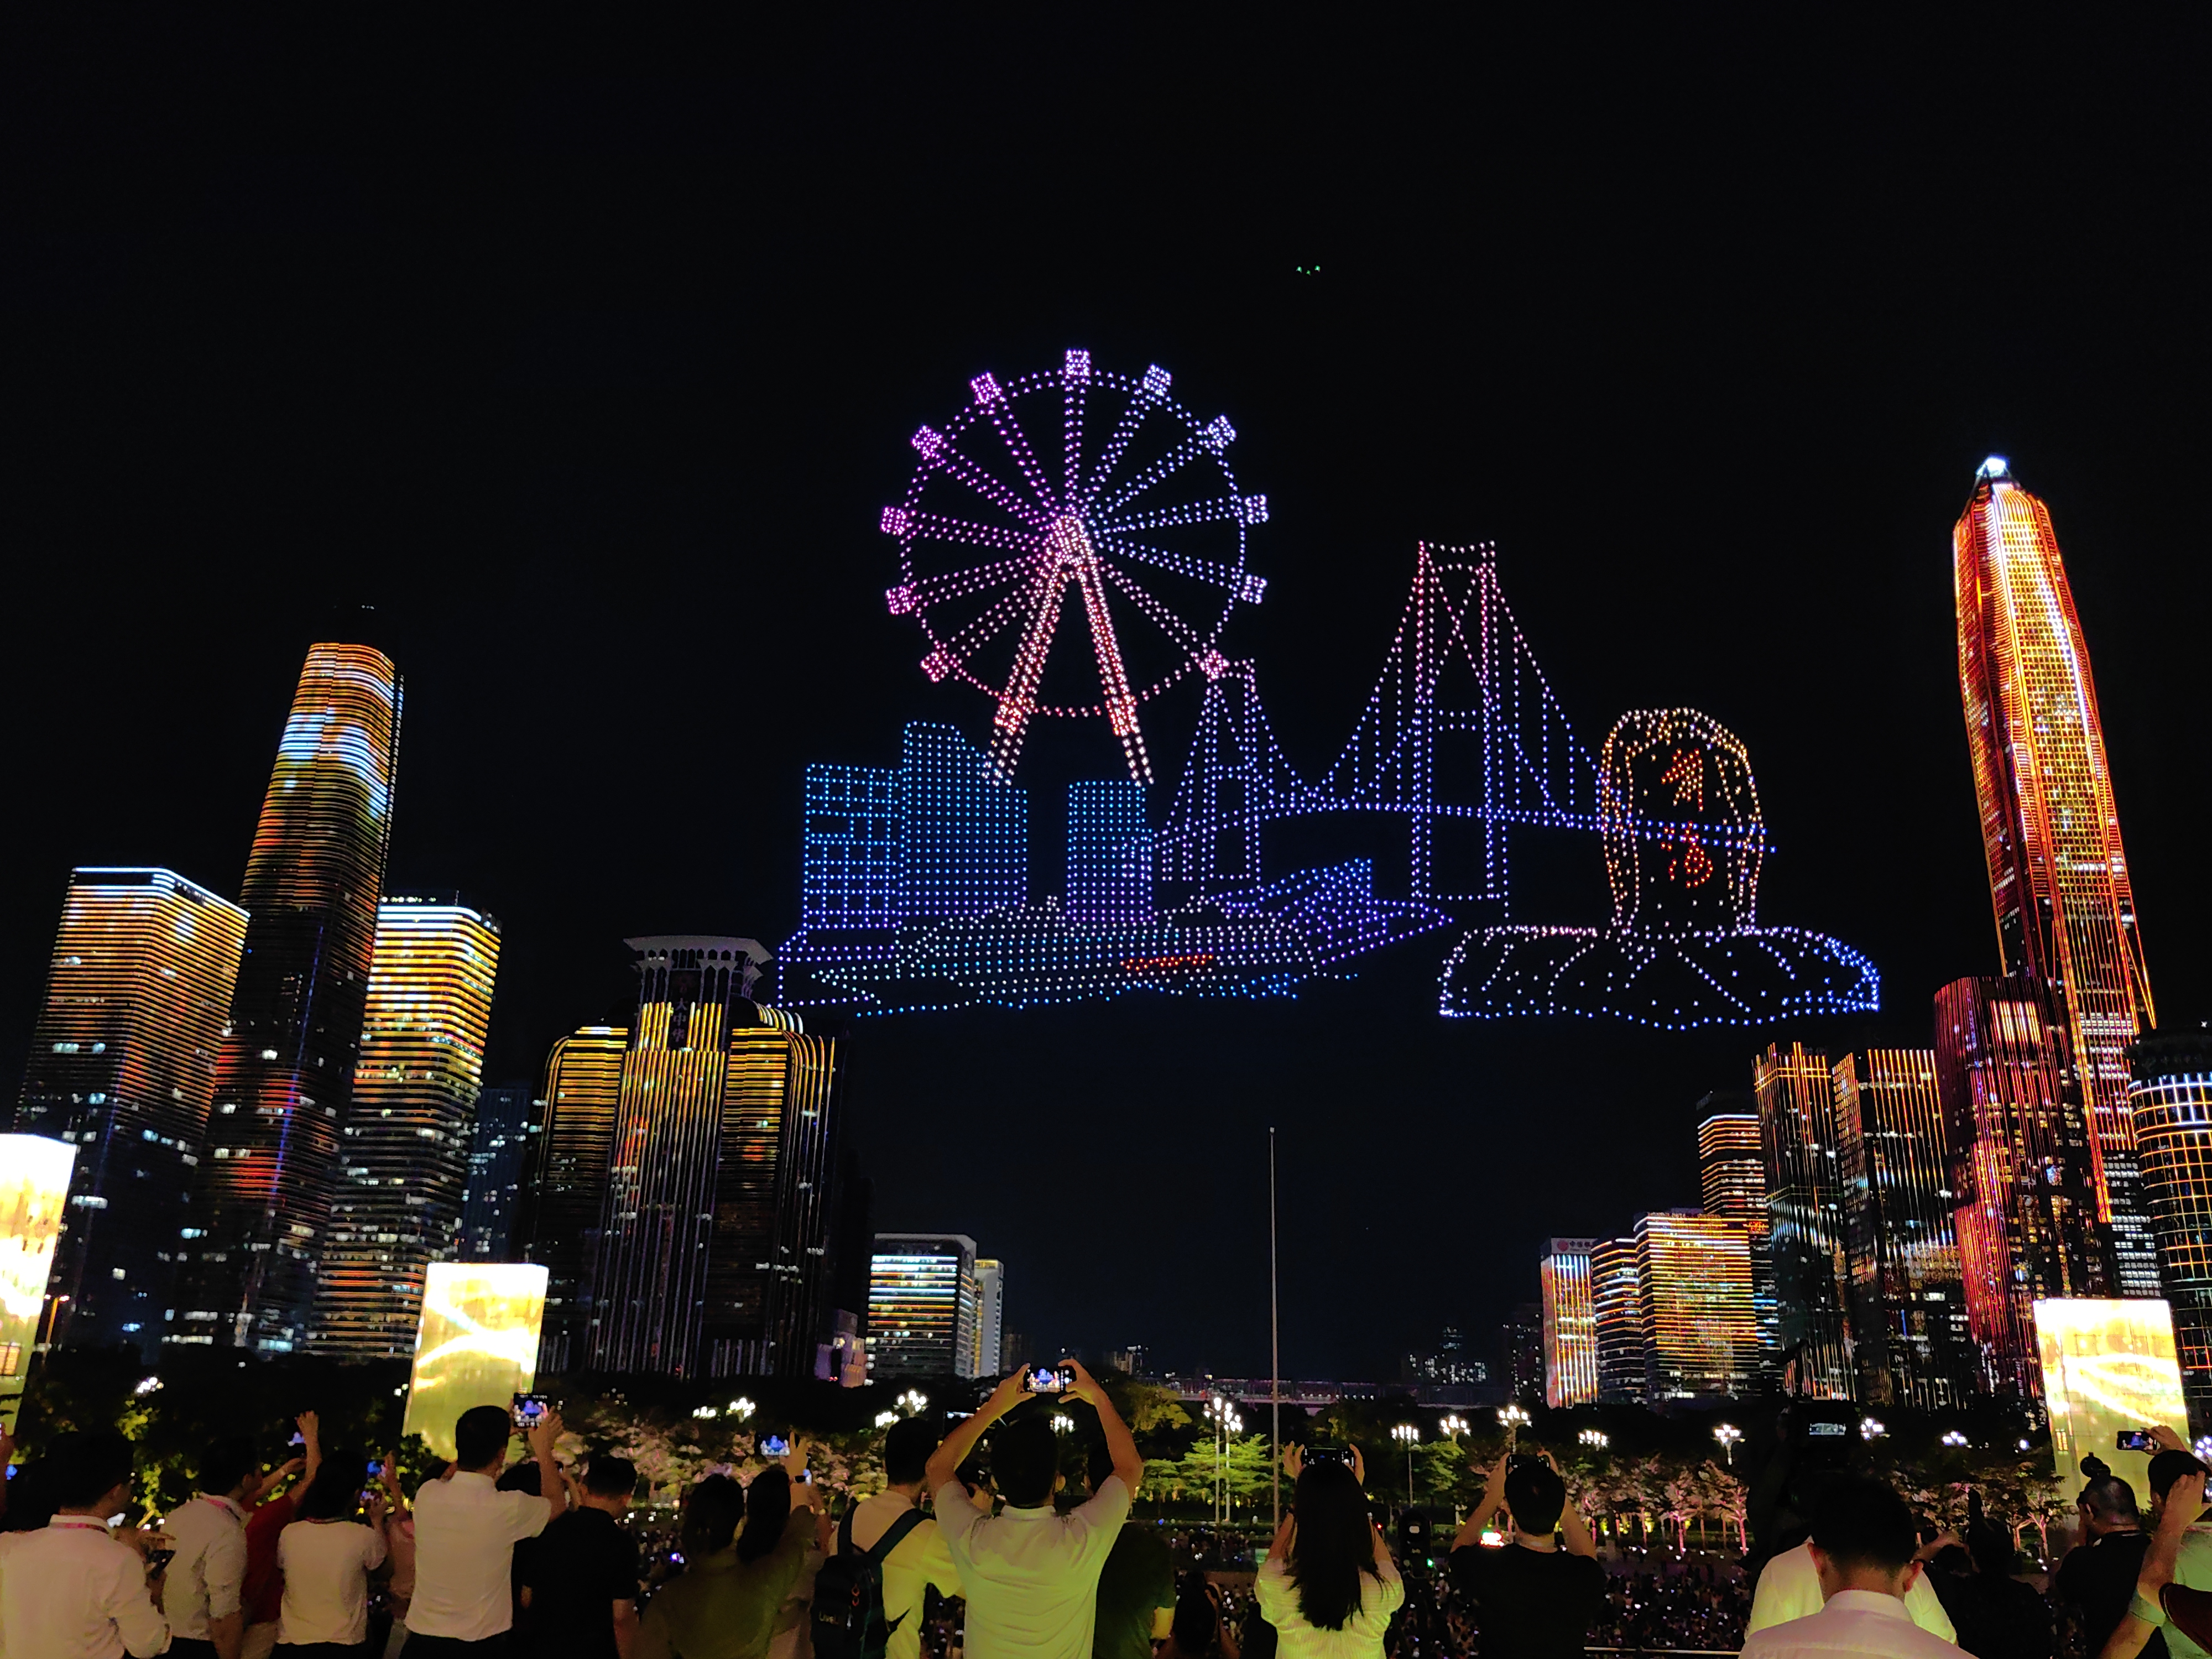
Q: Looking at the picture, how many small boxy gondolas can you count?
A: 13